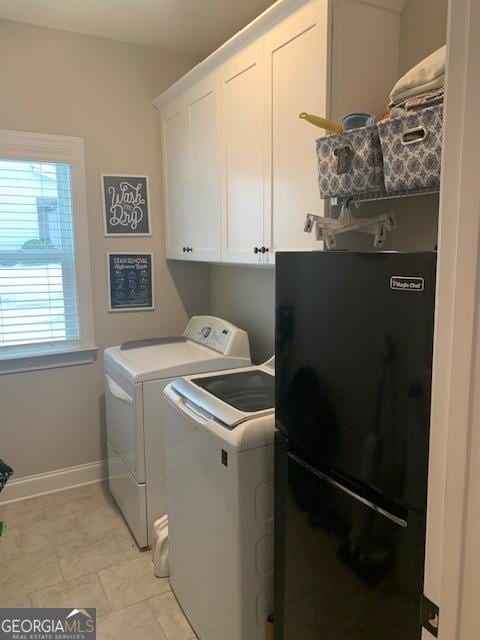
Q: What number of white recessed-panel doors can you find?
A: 4